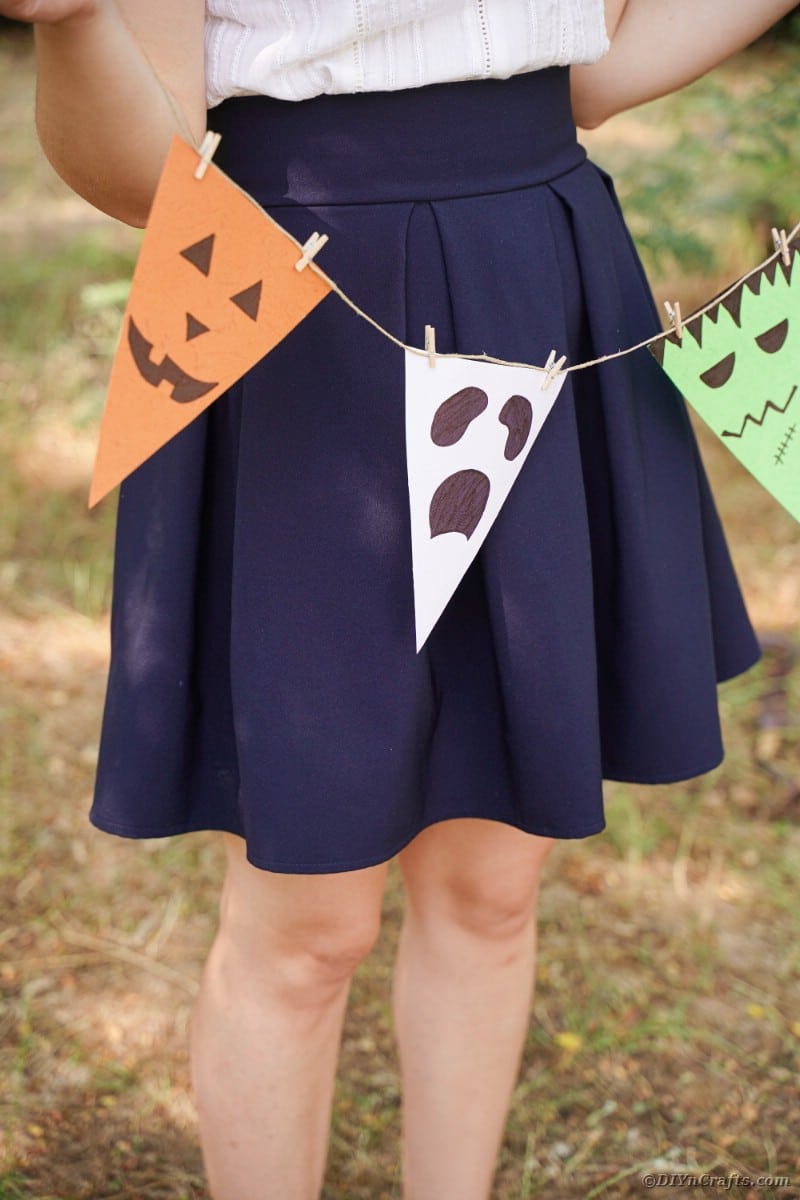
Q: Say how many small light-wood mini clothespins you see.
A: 6